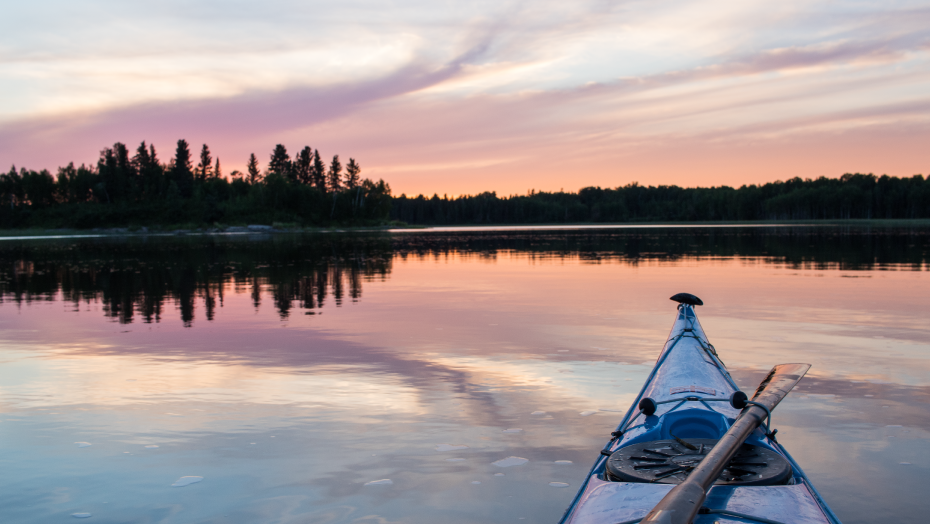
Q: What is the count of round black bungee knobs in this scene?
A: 2